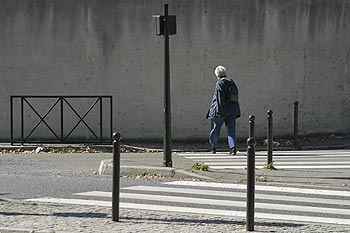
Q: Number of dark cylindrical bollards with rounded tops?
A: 5